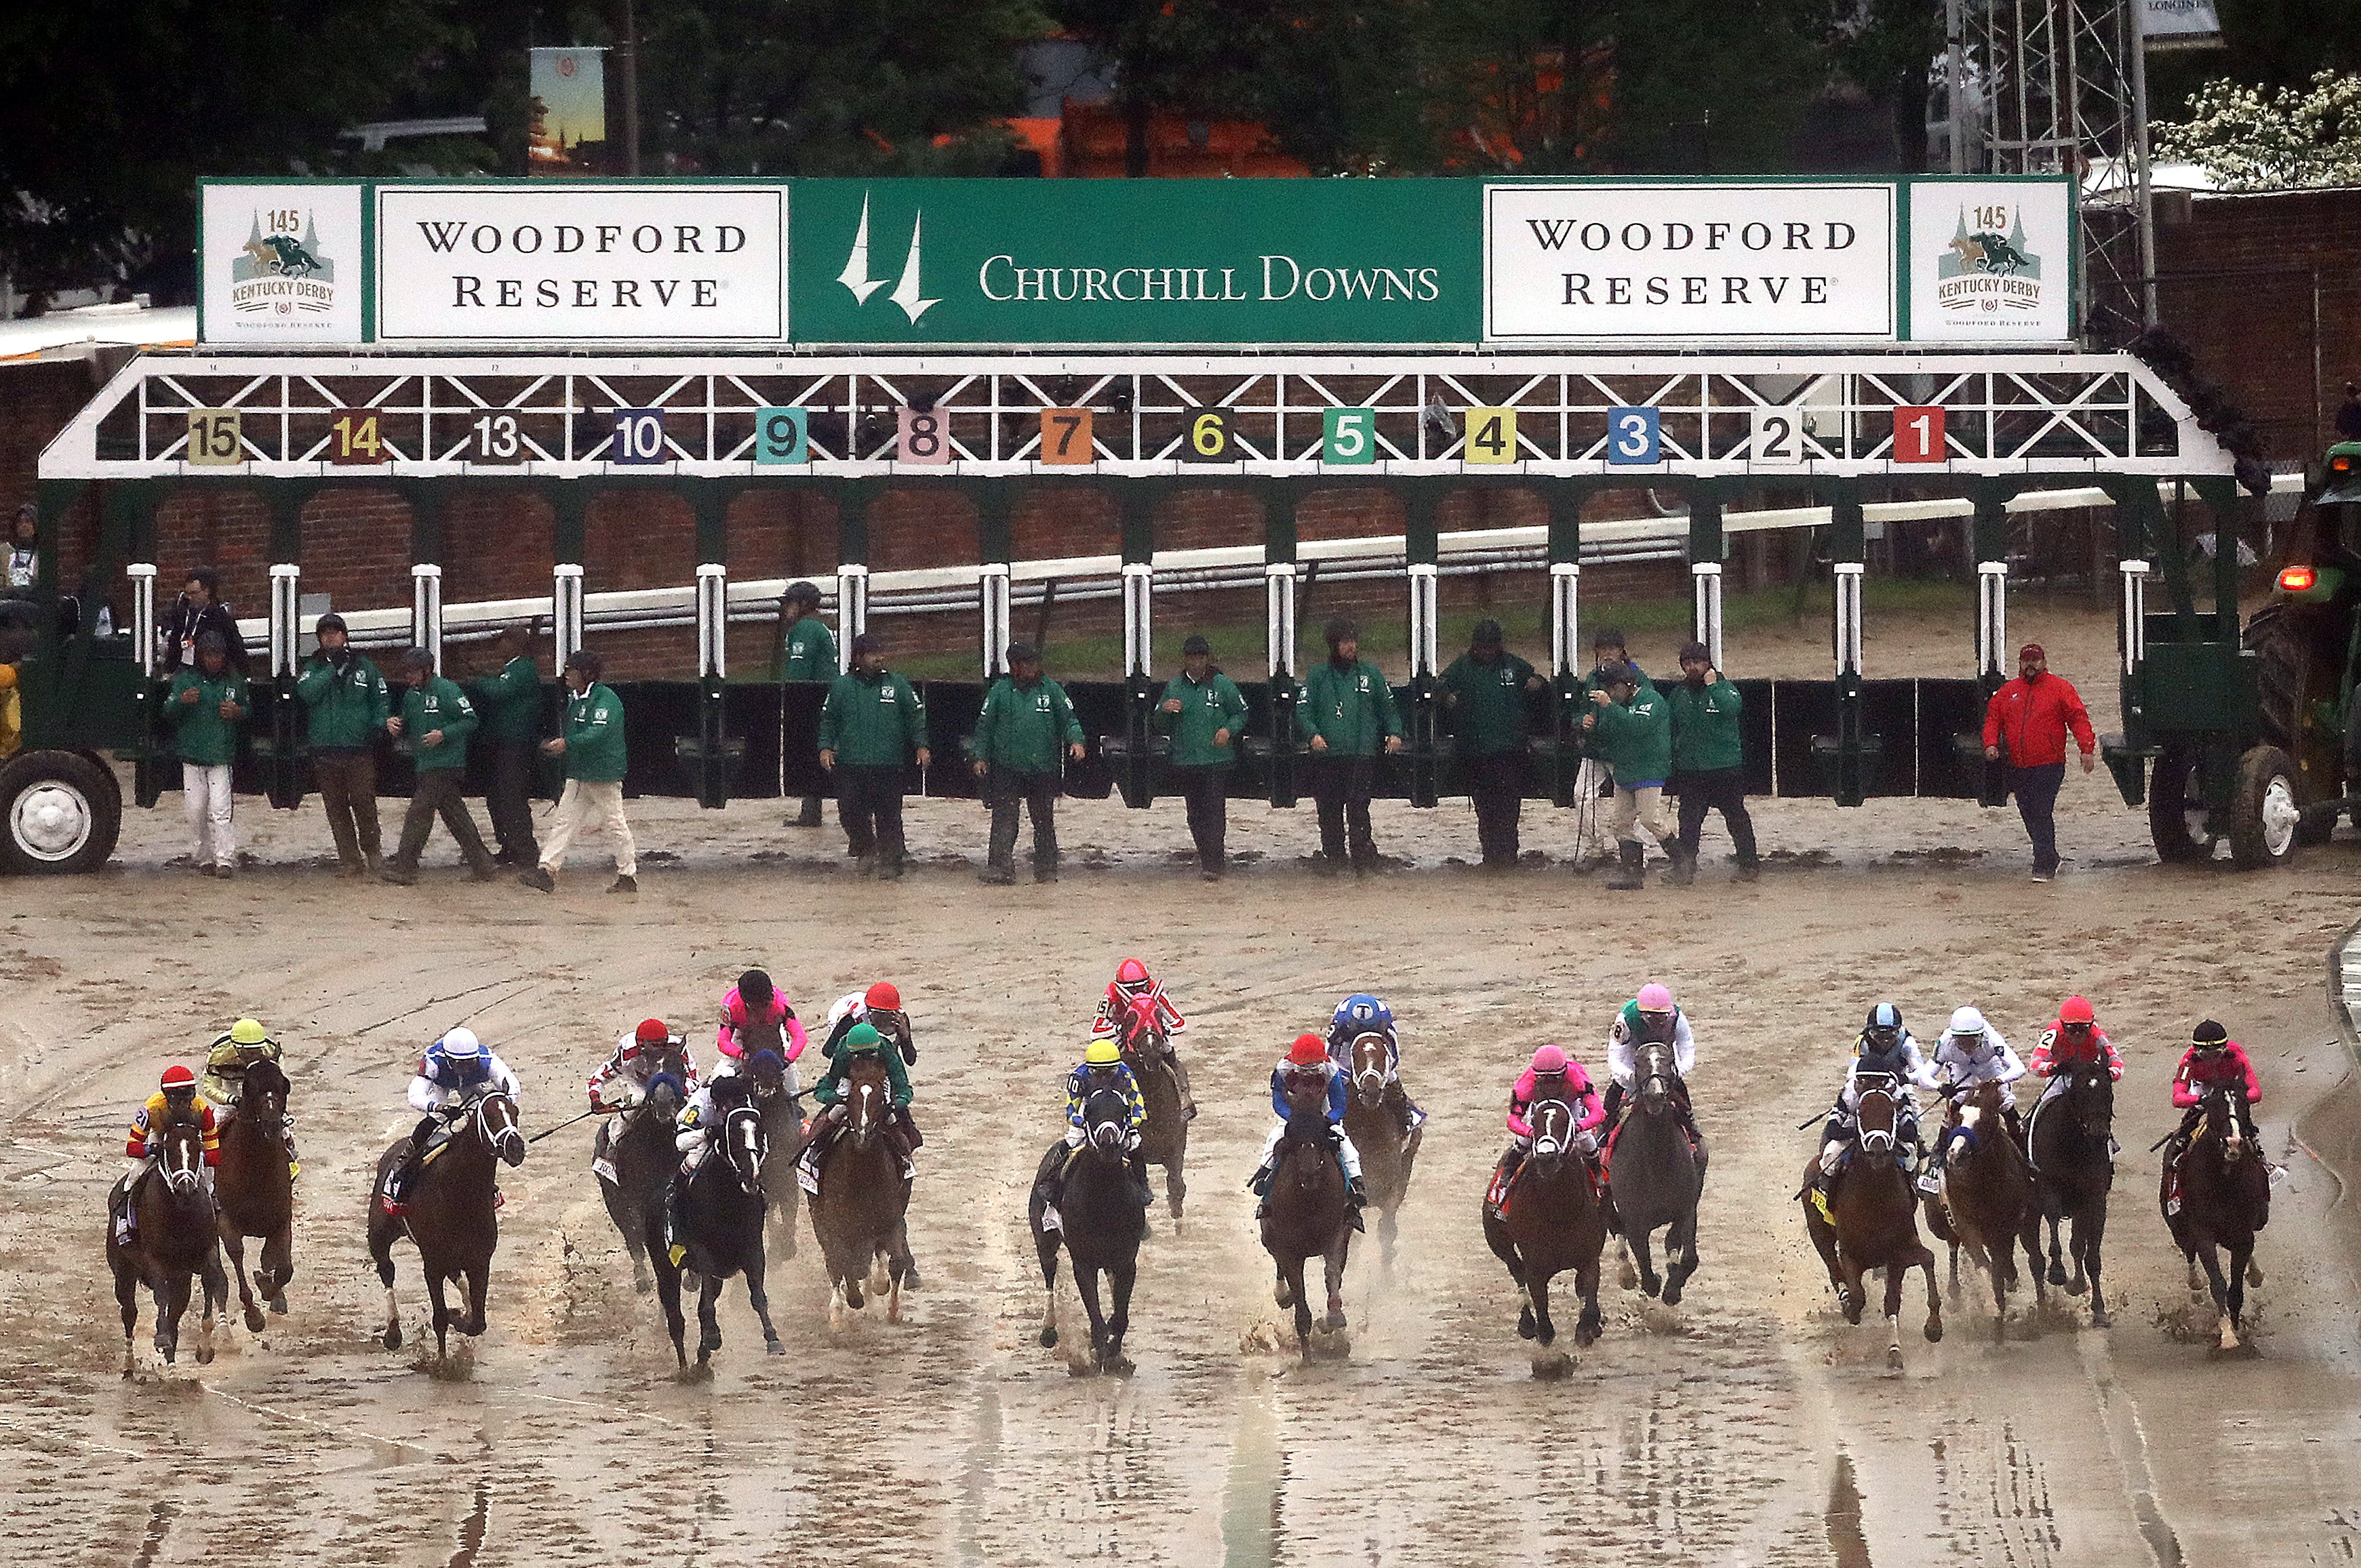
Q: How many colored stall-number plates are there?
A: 13